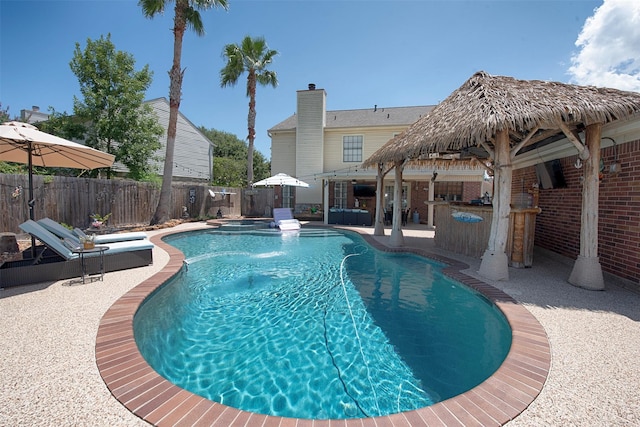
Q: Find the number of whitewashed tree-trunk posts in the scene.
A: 4